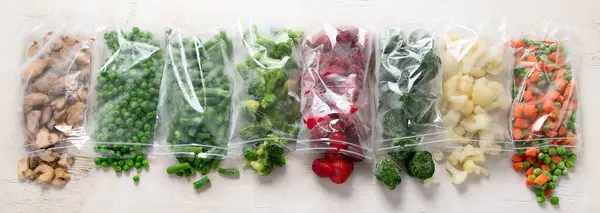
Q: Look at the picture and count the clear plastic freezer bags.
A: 8